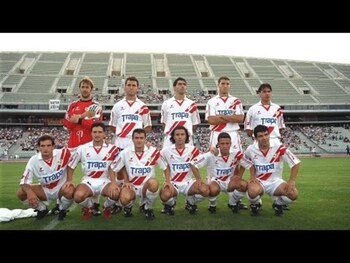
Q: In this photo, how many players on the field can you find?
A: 11